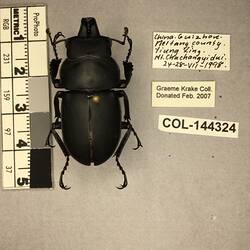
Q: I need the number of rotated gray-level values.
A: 4